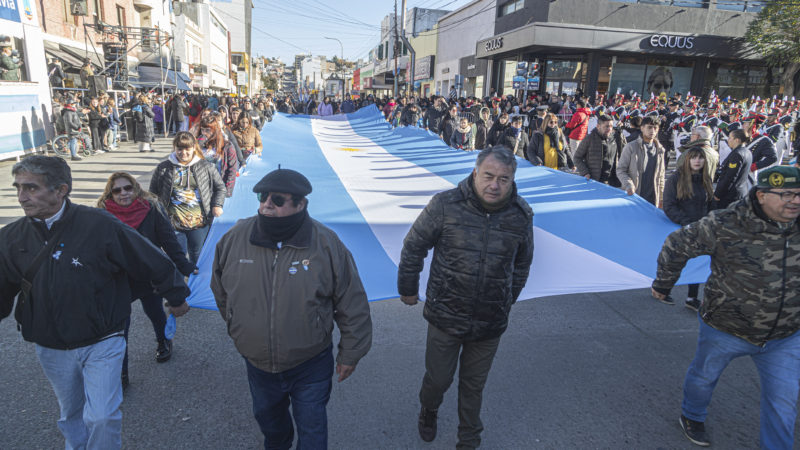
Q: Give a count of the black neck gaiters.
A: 1